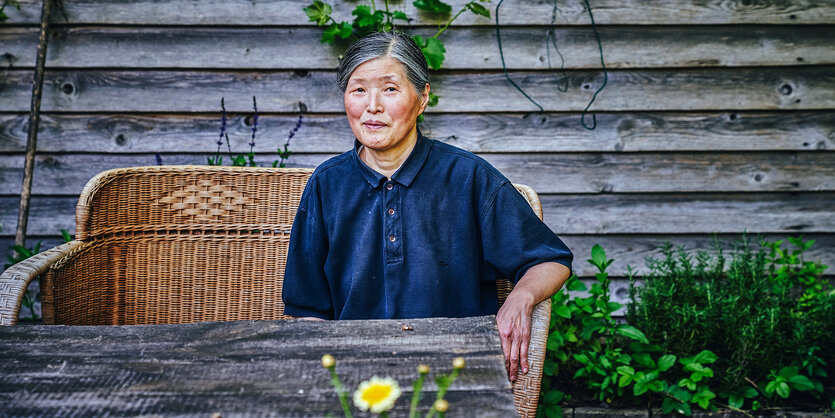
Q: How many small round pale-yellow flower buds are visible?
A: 4